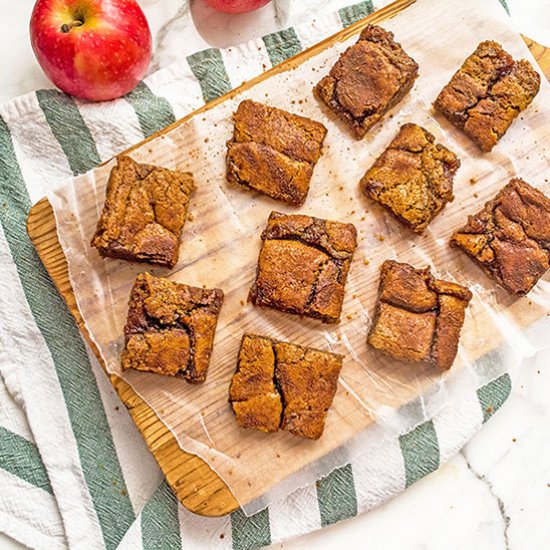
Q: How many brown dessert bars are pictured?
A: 10